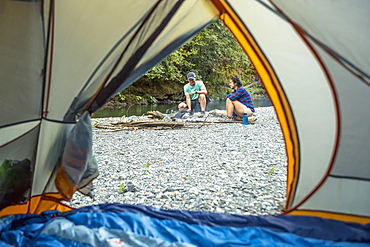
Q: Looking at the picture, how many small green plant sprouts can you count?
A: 3